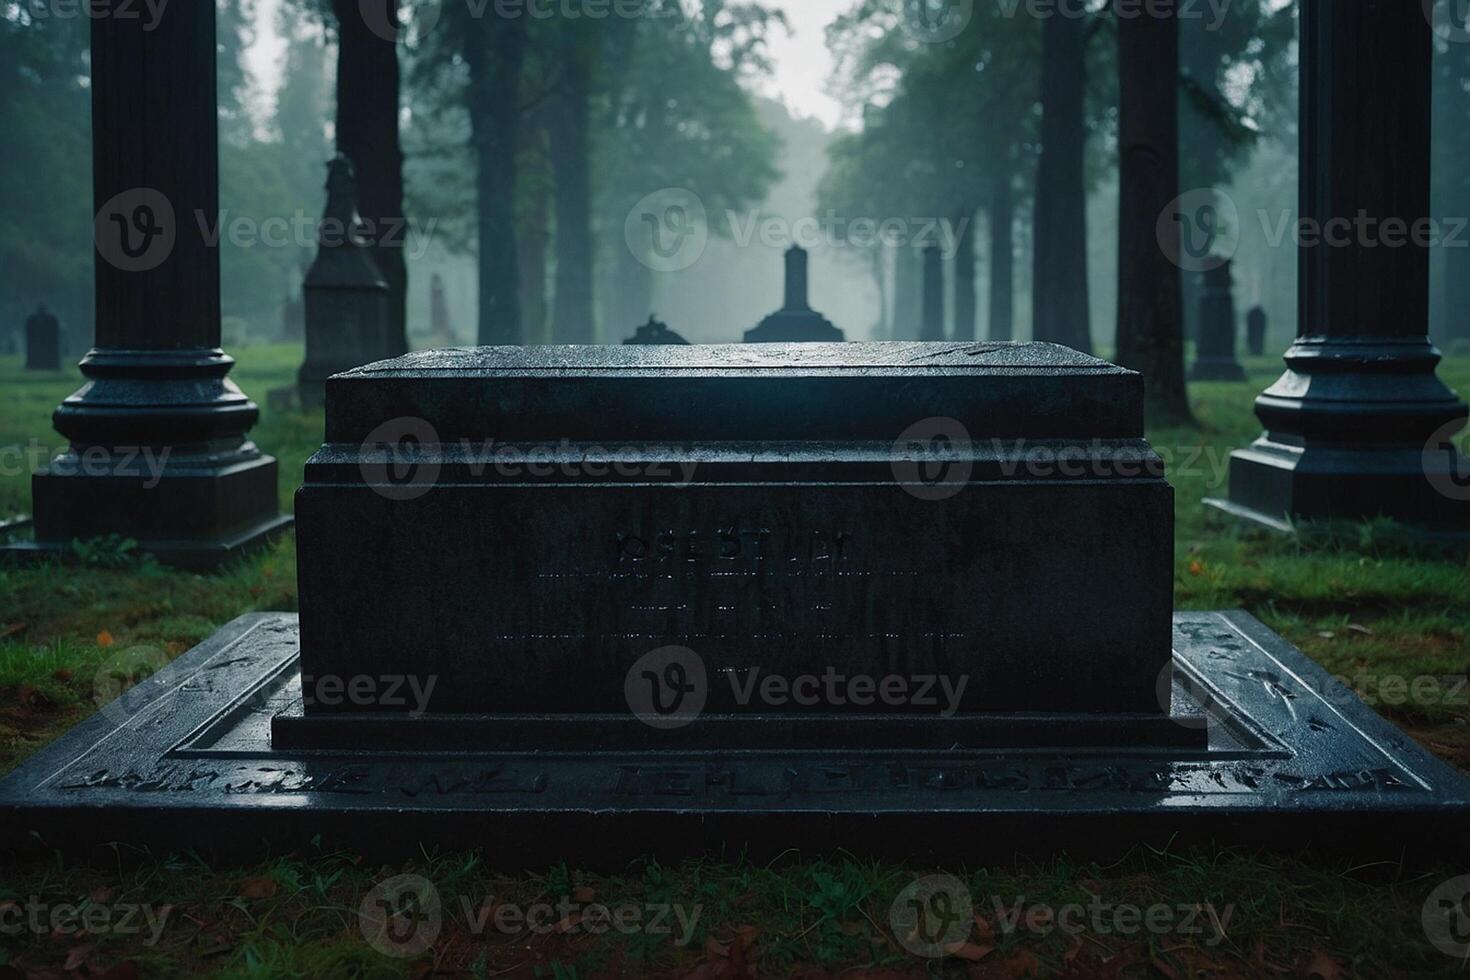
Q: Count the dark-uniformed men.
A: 0